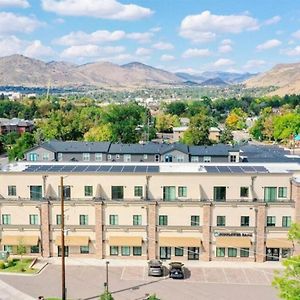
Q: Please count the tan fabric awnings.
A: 6